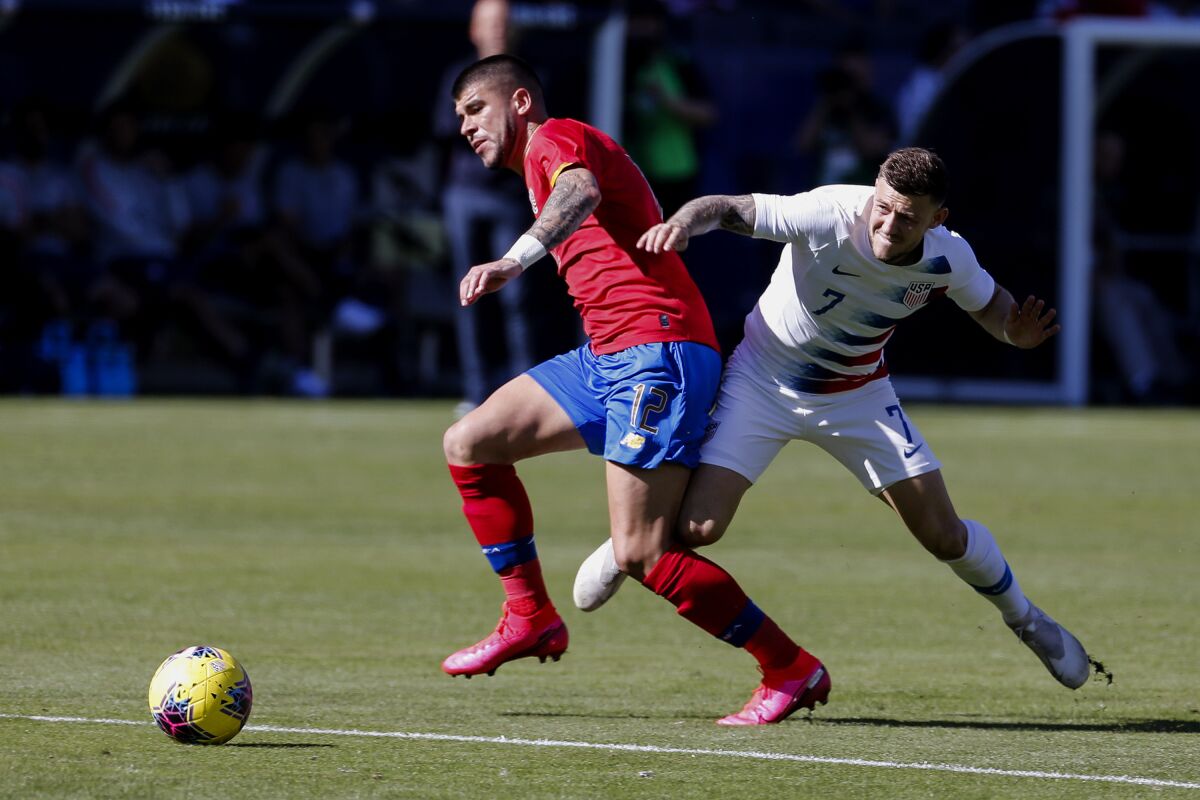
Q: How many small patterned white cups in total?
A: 0